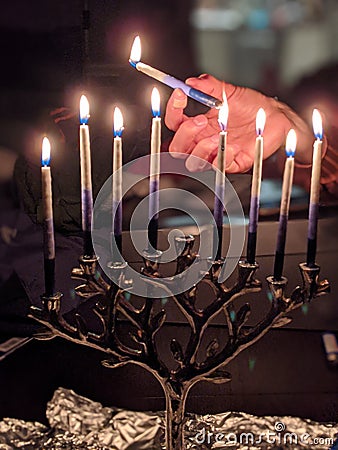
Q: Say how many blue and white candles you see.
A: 9